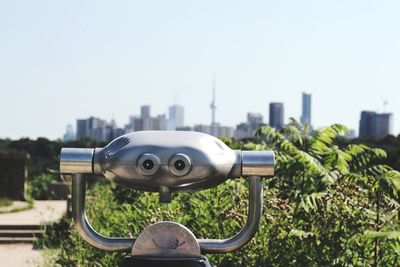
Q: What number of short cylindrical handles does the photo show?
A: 2